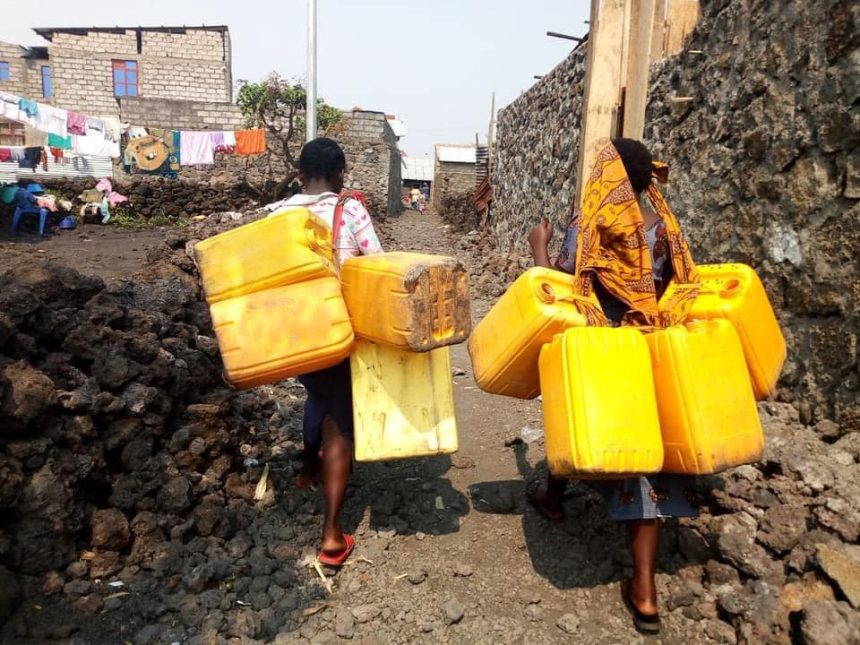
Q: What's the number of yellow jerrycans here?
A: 8